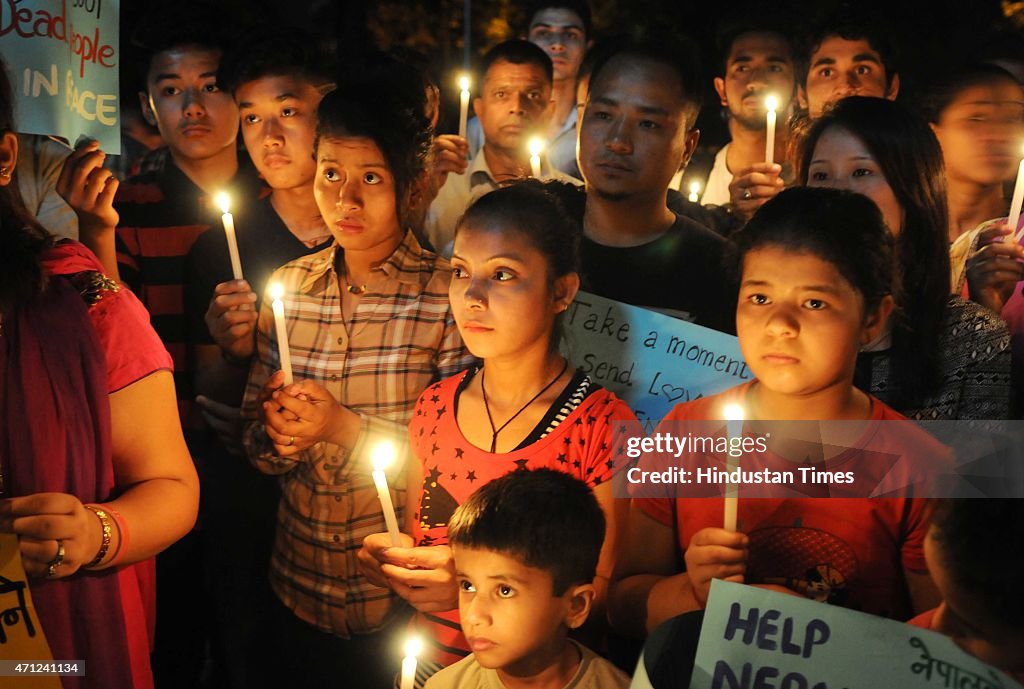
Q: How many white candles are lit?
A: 10